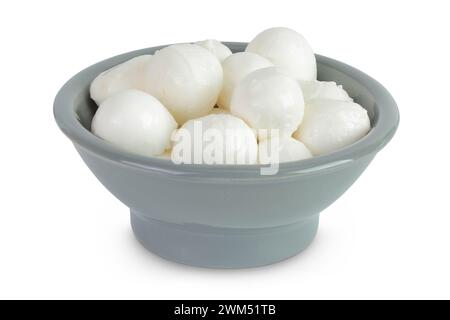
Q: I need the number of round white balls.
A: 11